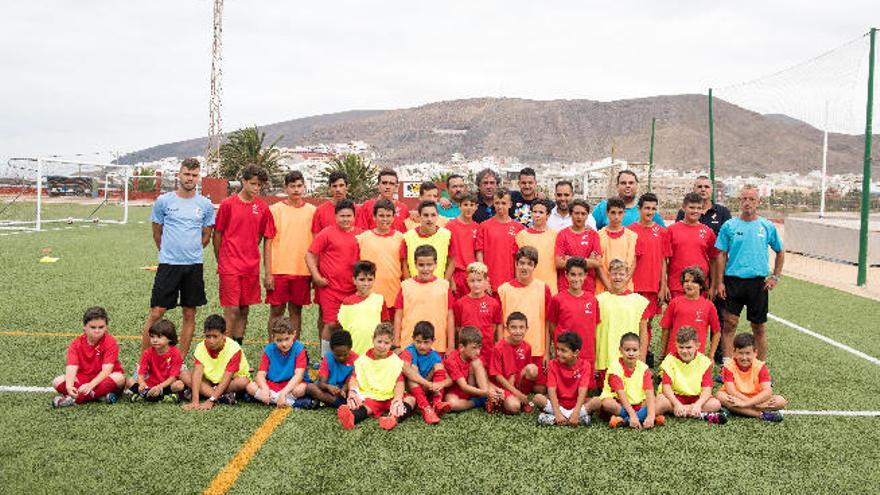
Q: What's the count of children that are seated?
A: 13